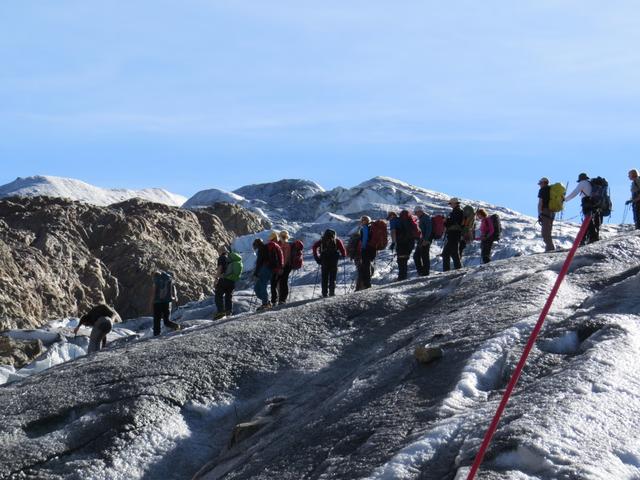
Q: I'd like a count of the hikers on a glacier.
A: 15